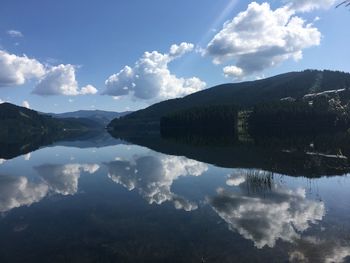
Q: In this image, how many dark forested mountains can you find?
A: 2